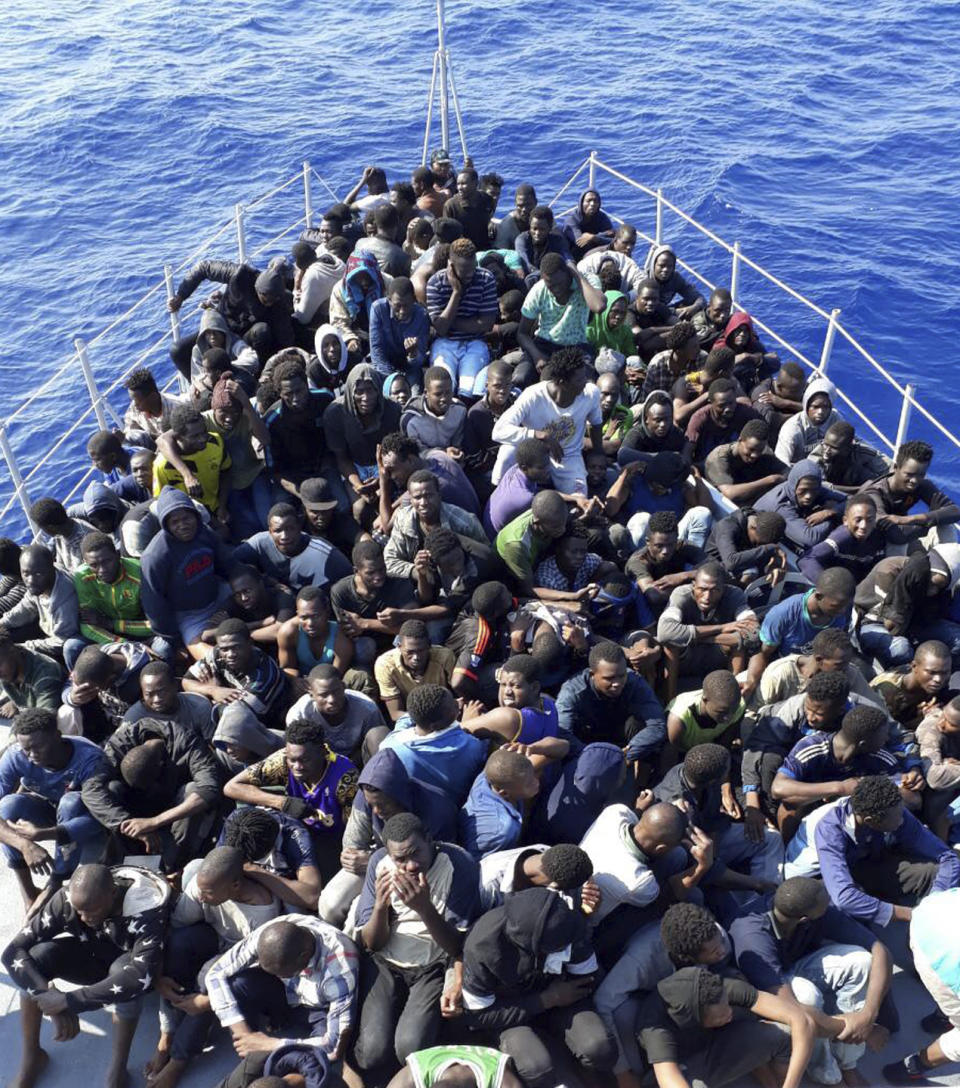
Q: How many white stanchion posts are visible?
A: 10